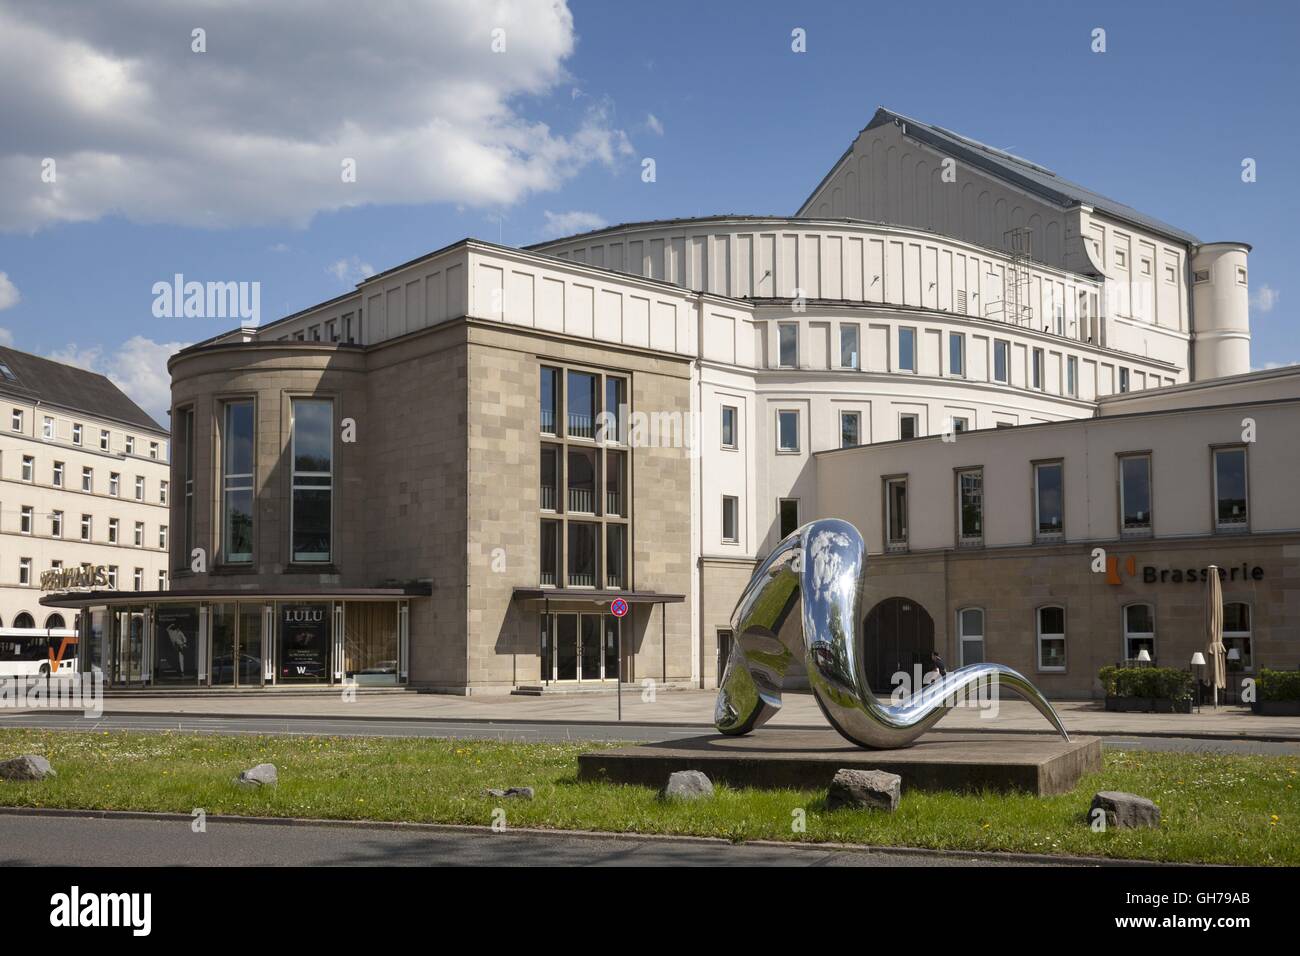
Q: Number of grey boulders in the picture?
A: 6